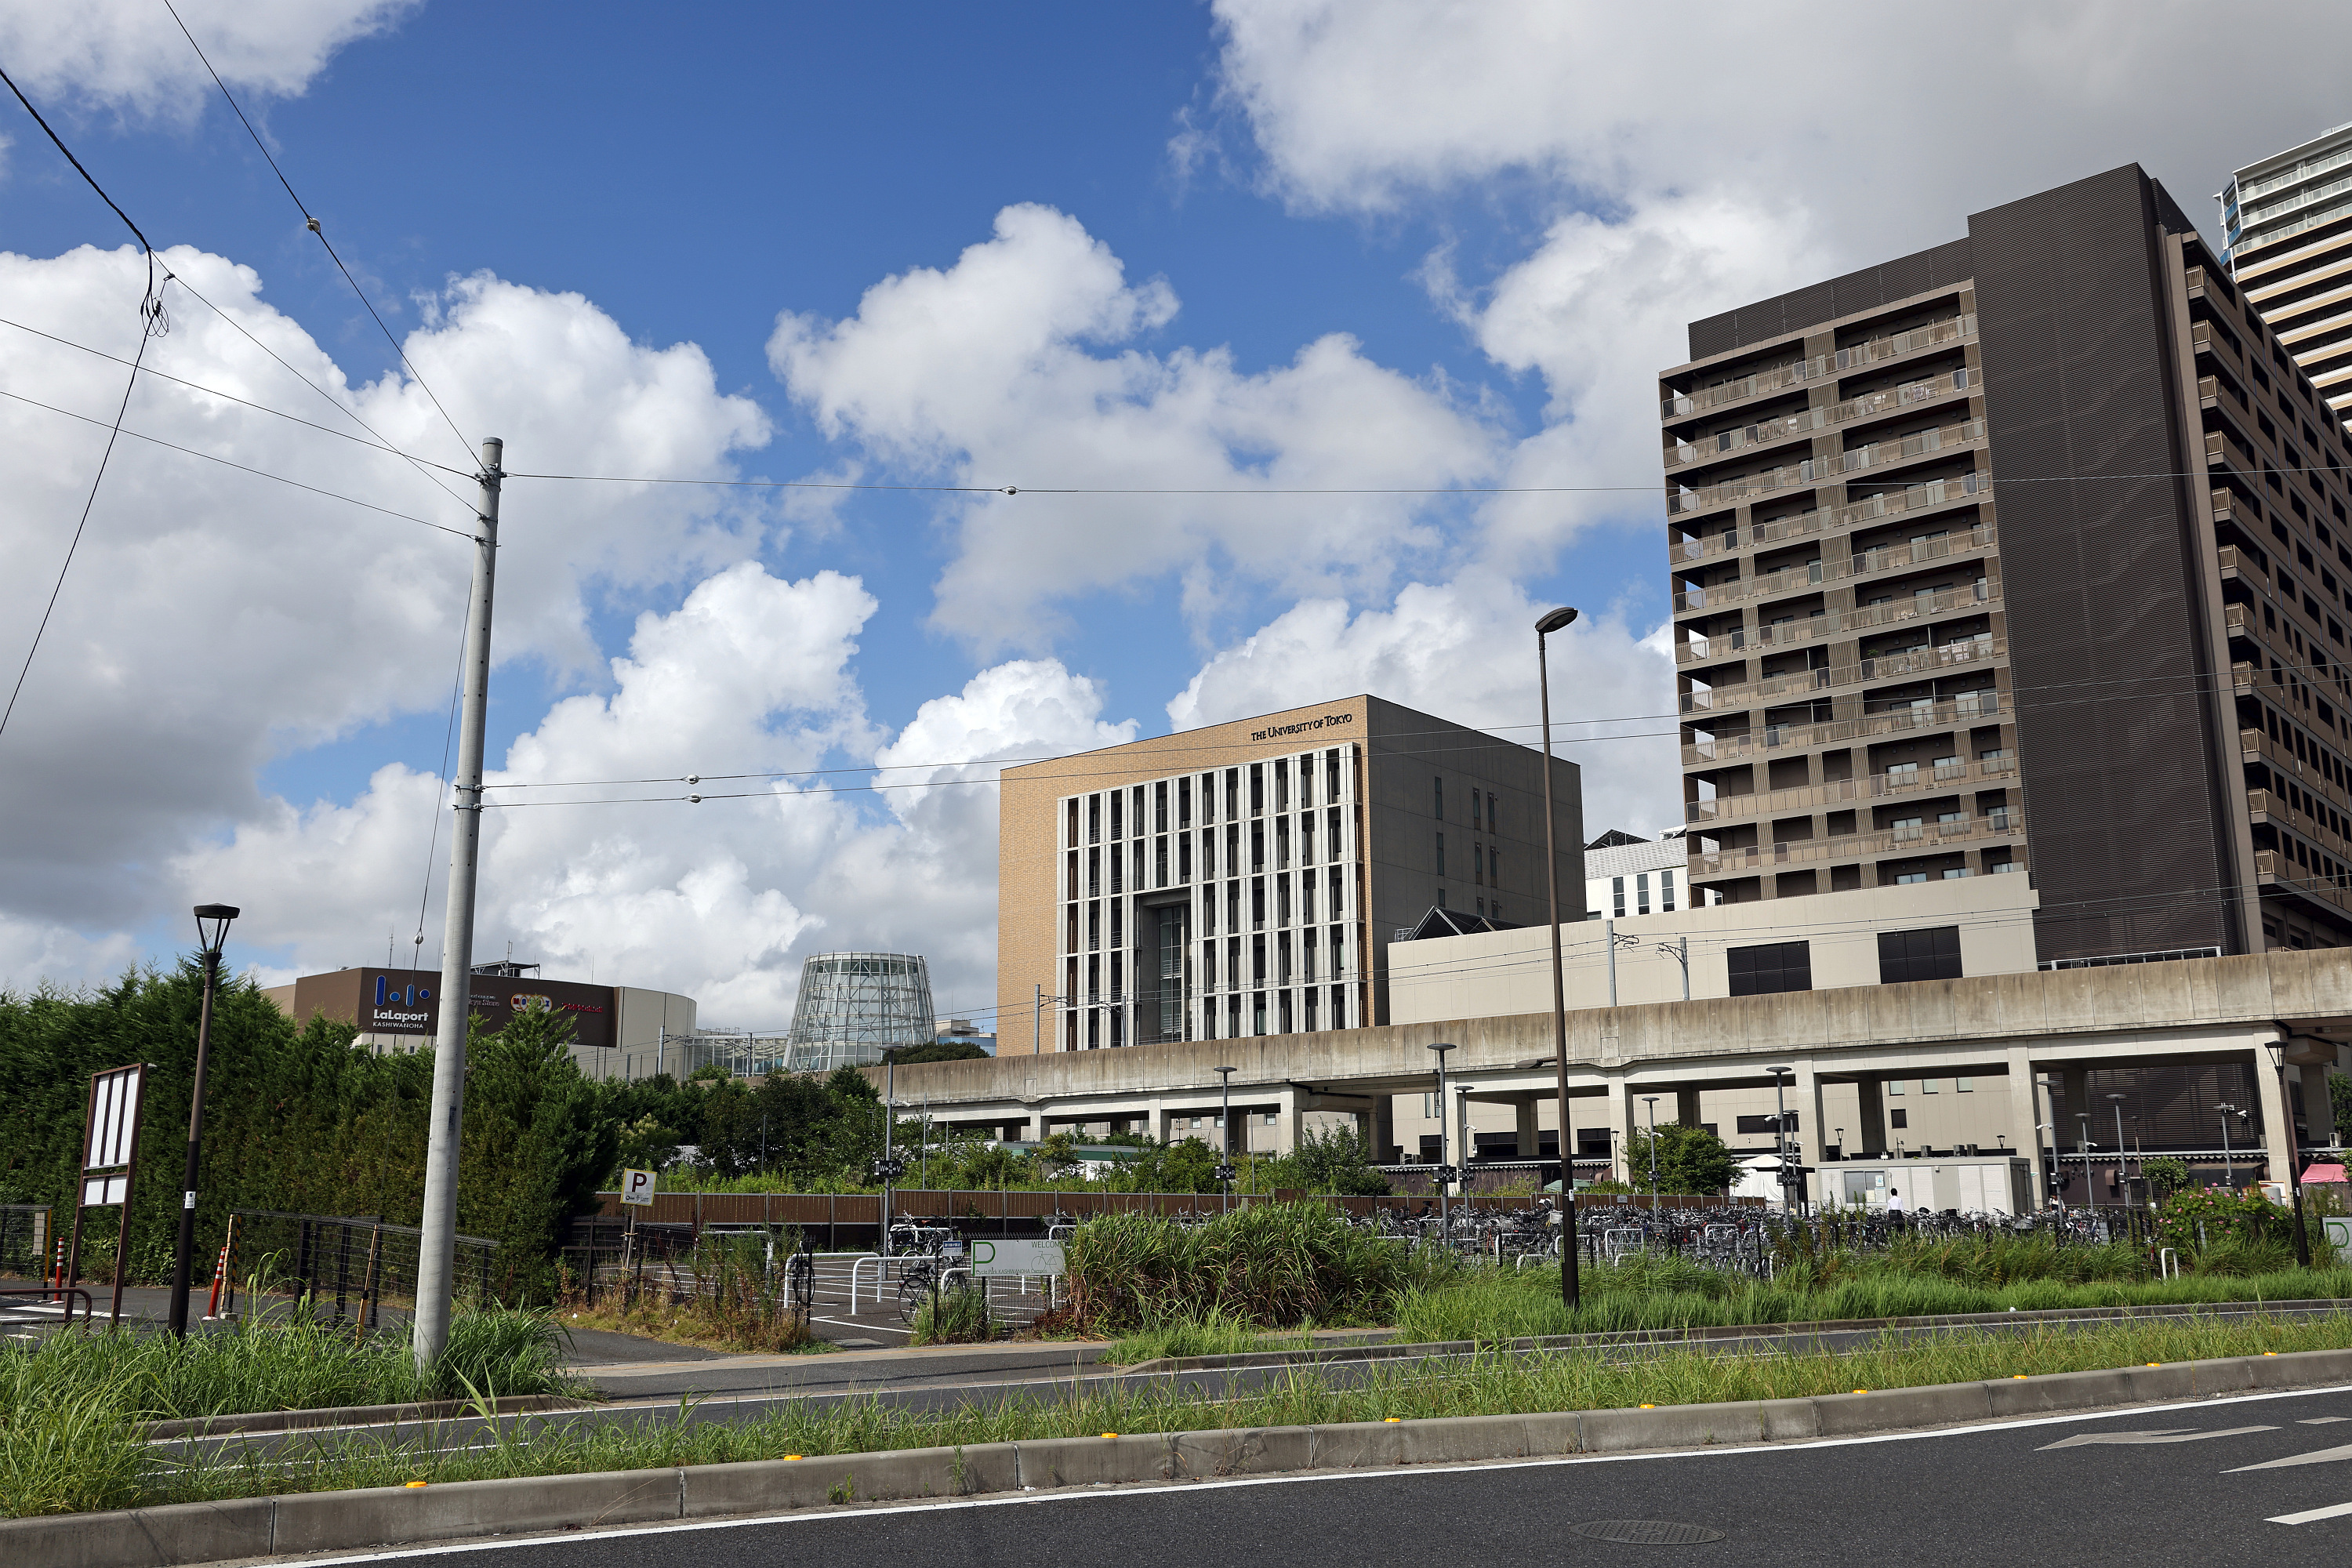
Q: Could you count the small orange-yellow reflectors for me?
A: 9